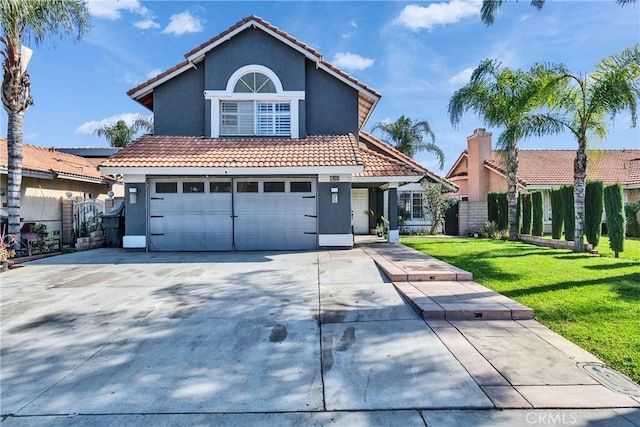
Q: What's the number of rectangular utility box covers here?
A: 1